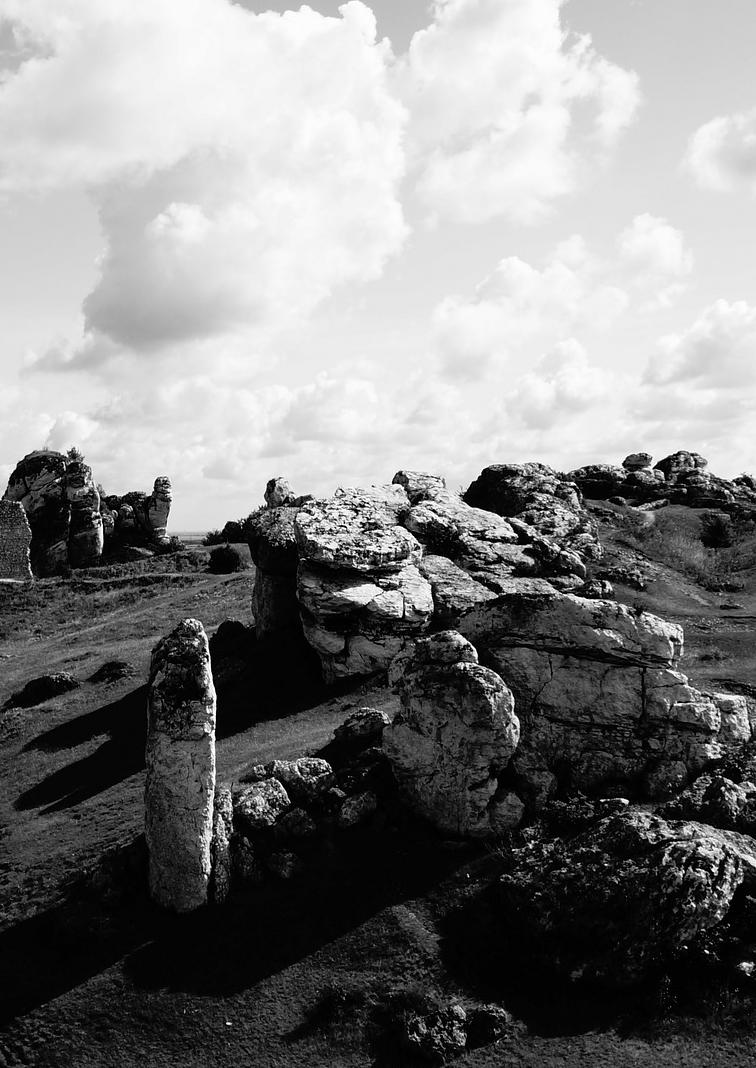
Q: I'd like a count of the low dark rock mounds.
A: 2